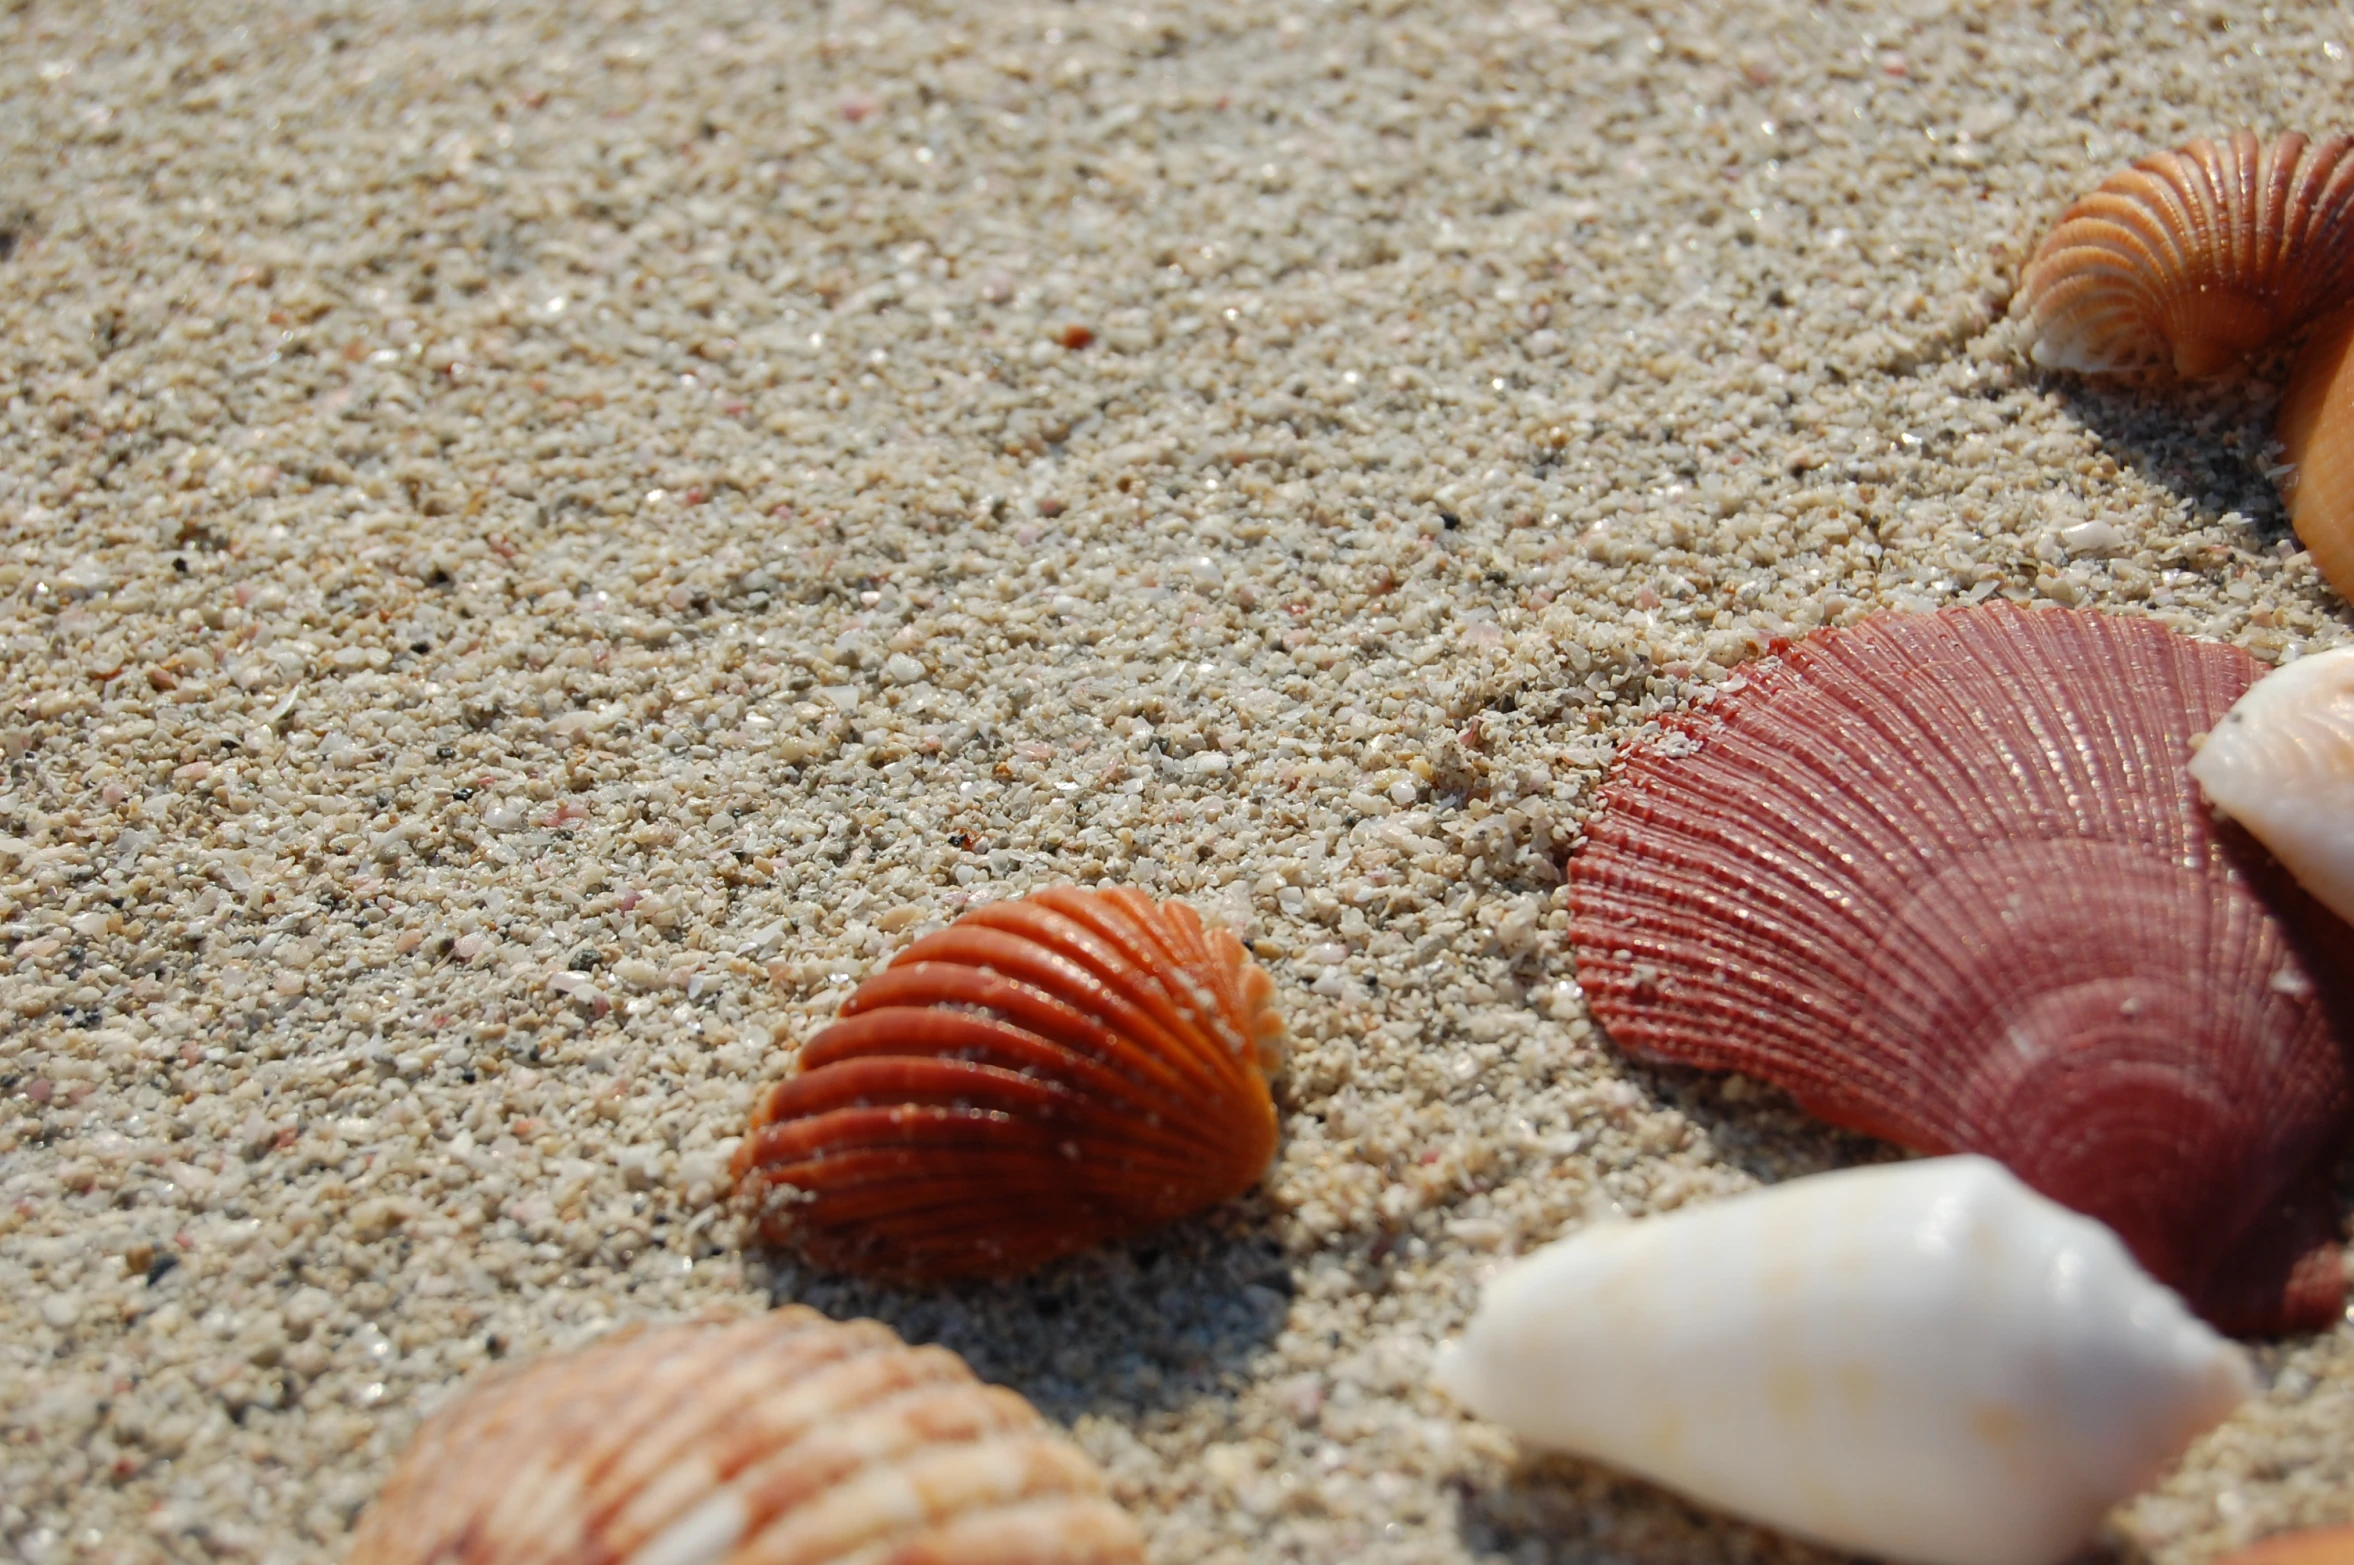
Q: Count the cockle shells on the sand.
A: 3